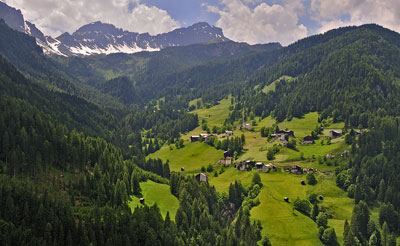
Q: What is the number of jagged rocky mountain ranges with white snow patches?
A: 1